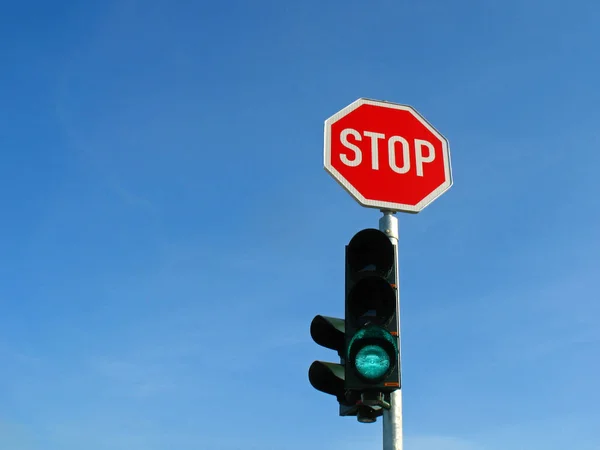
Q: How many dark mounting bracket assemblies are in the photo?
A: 1